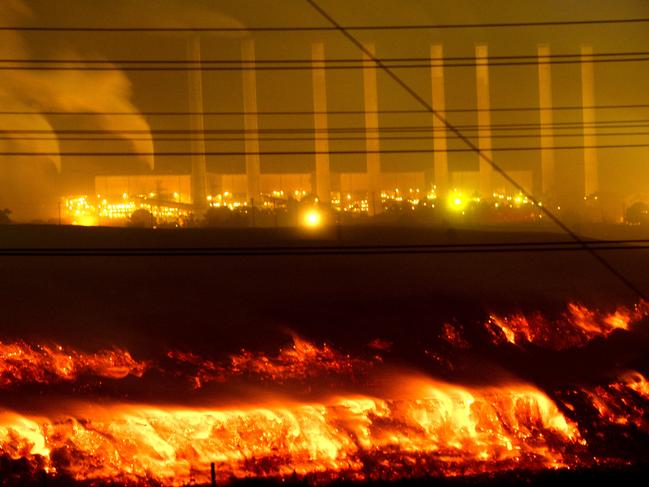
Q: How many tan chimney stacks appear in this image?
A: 8